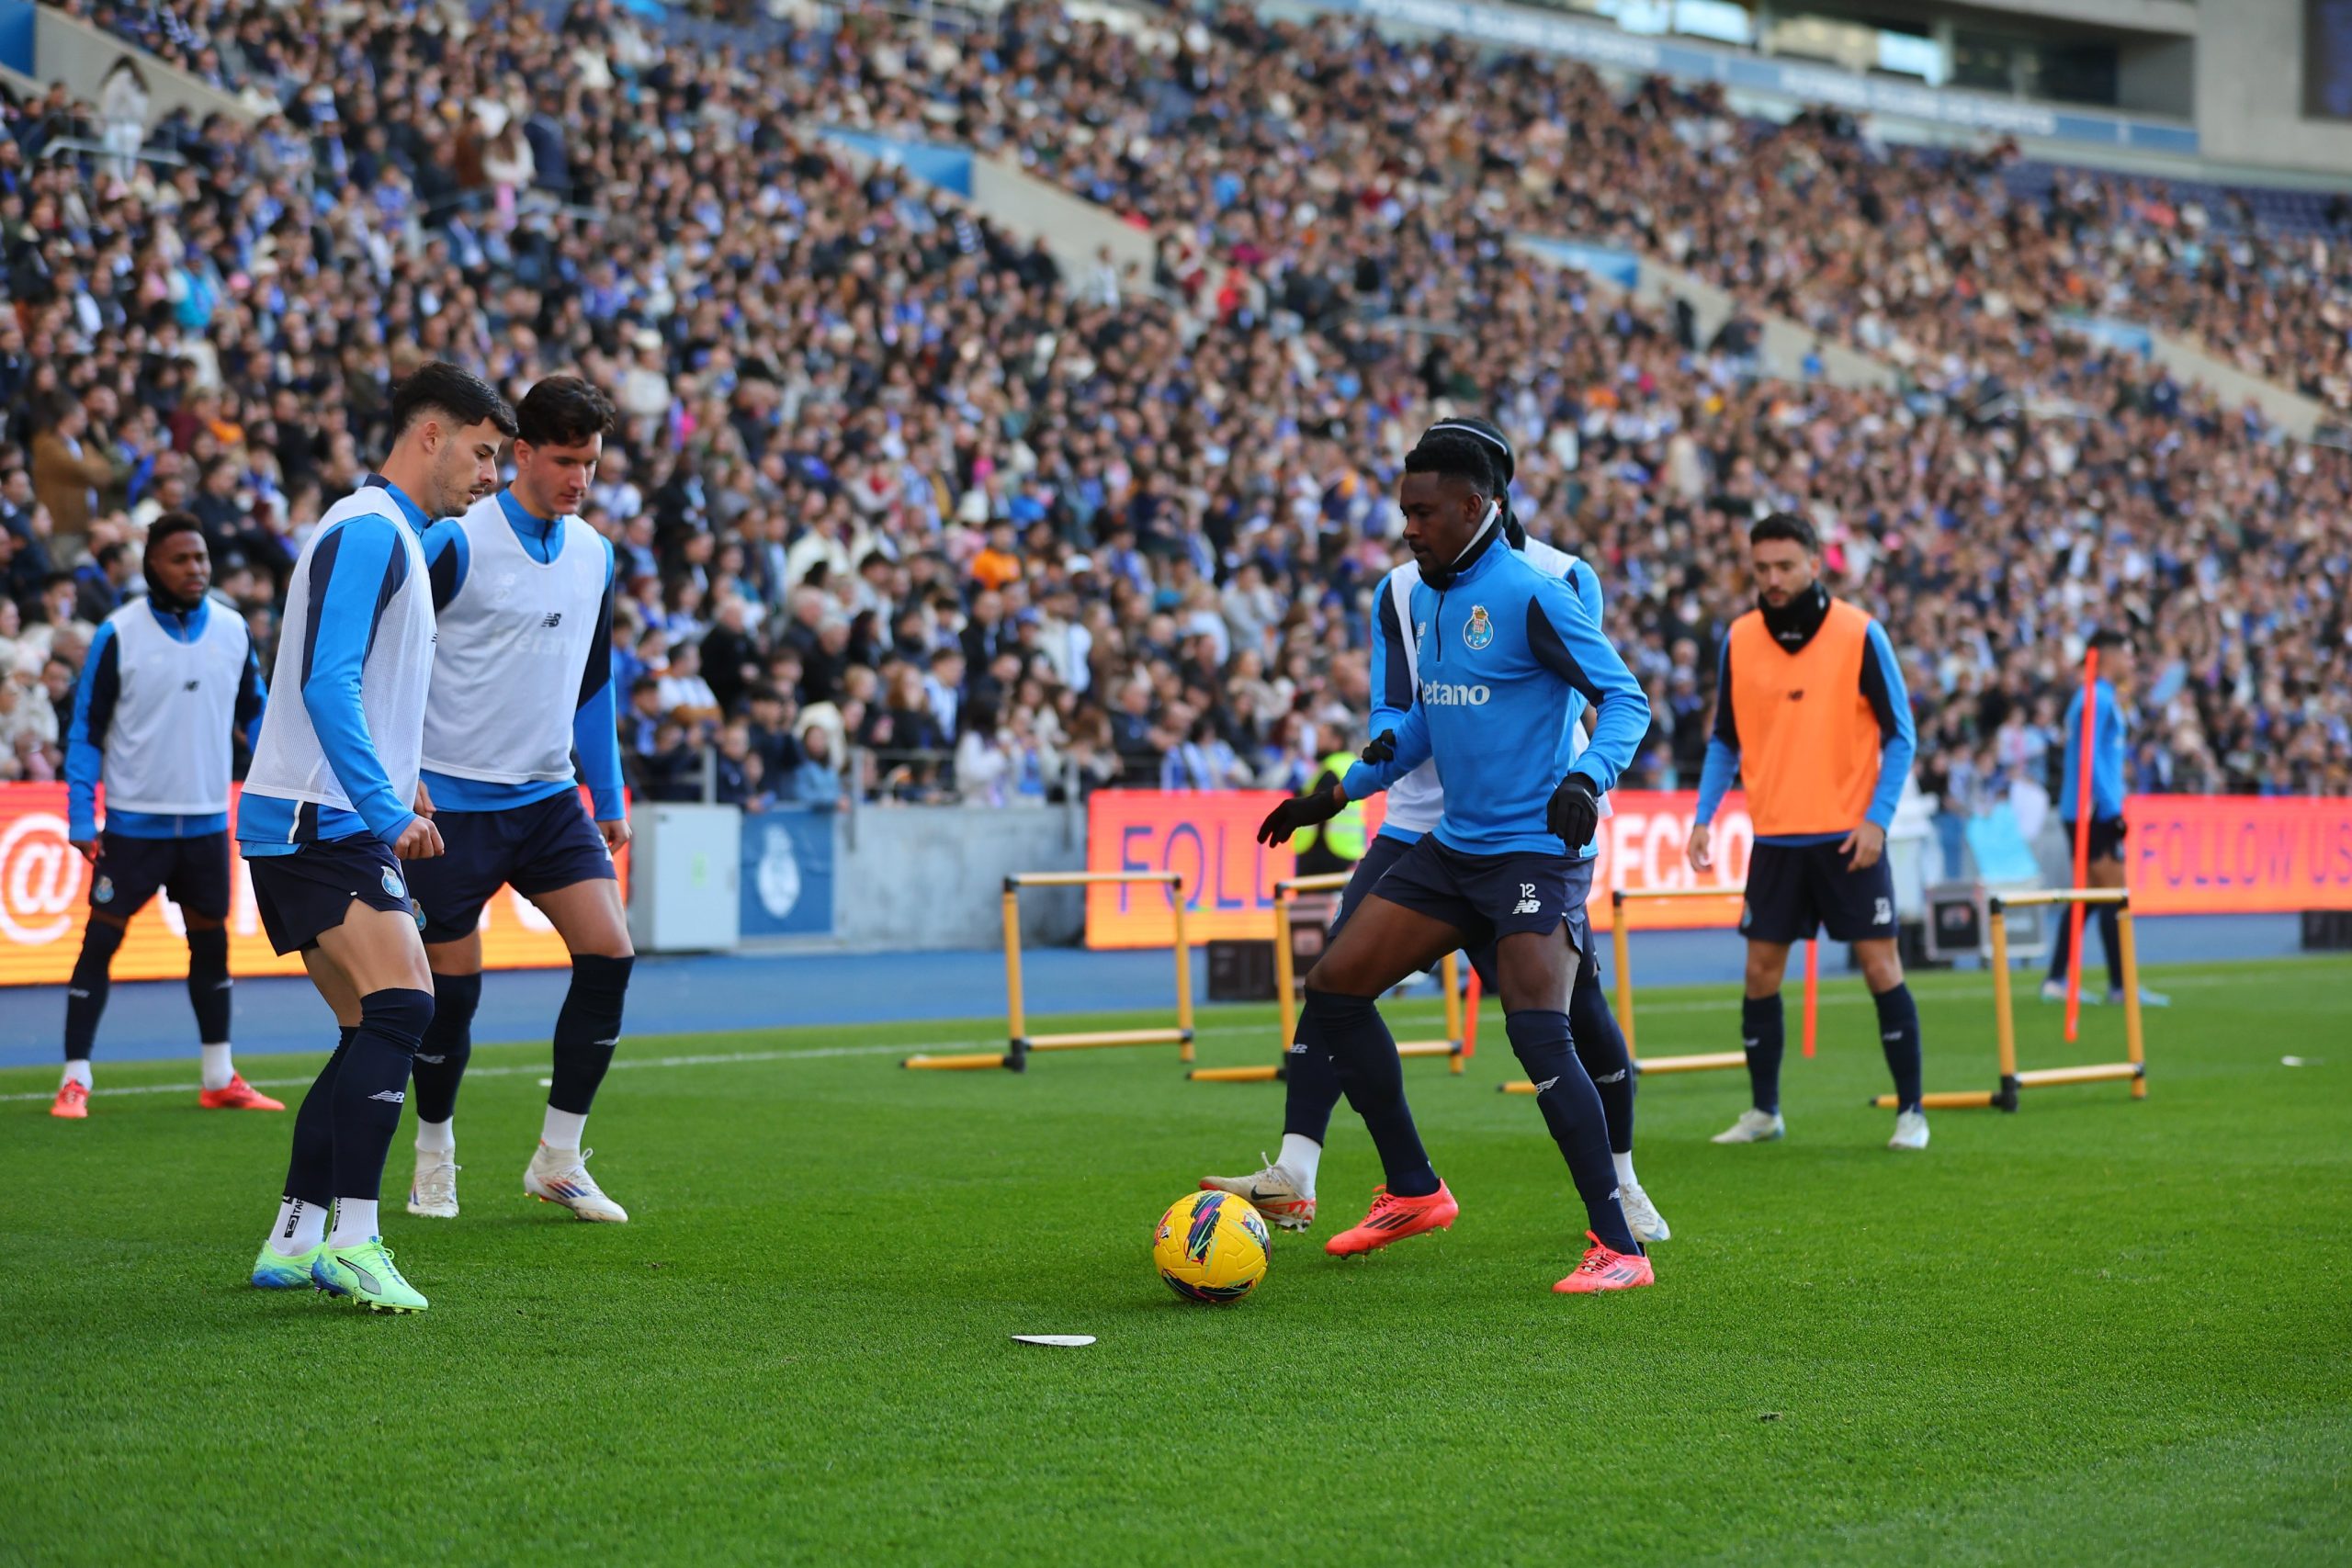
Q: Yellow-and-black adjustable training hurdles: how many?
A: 4